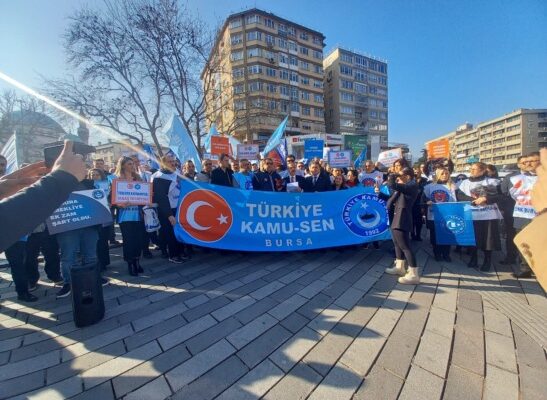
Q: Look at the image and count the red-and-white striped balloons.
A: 0